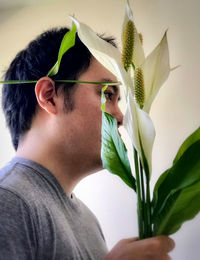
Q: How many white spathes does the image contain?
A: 4